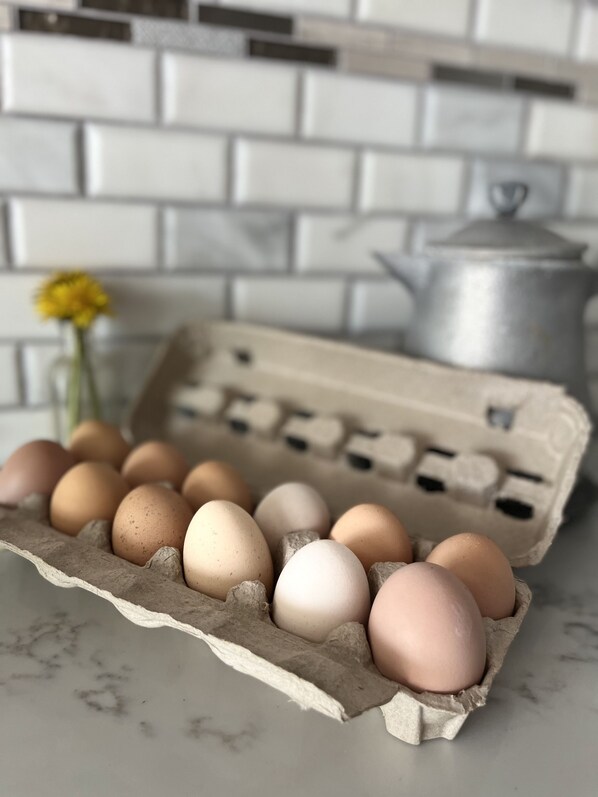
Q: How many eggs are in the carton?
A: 12